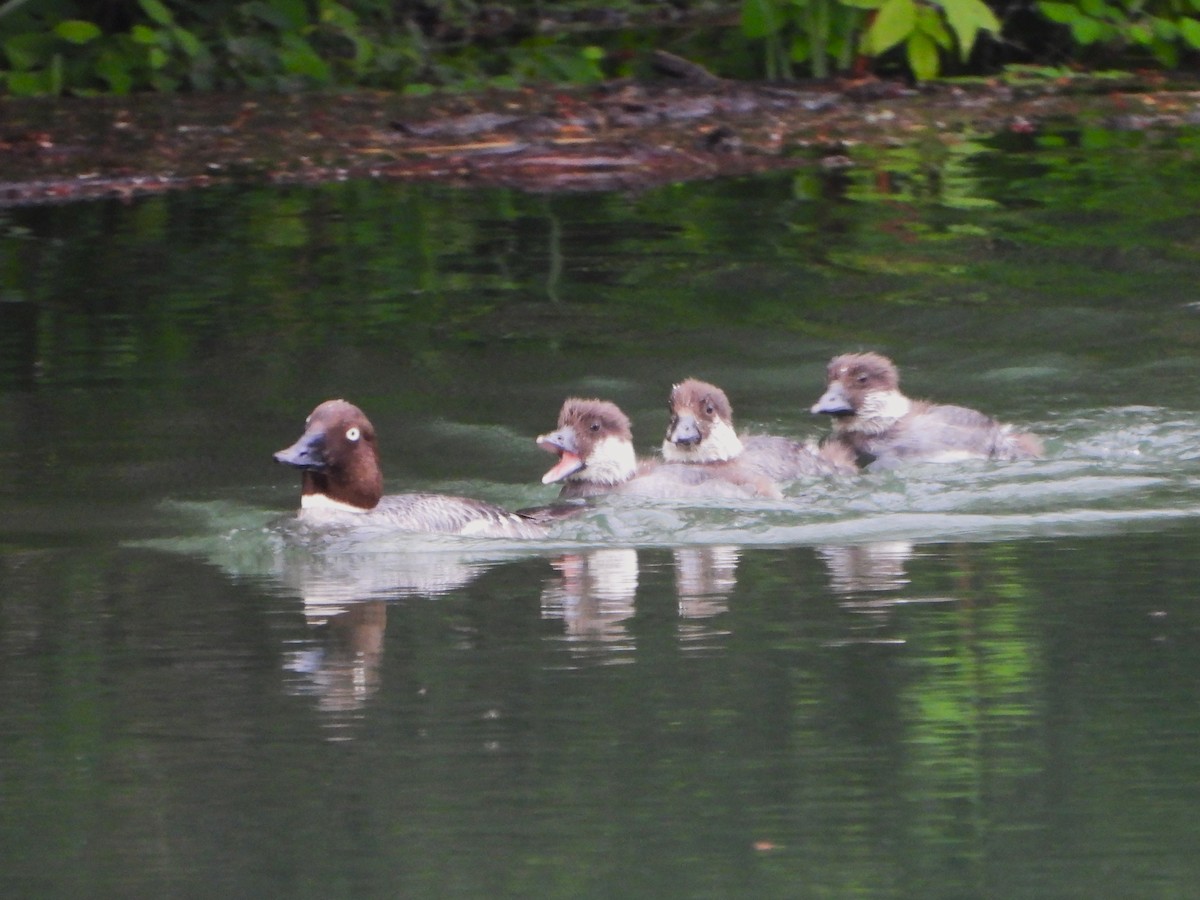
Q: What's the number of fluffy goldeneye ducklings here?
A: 3